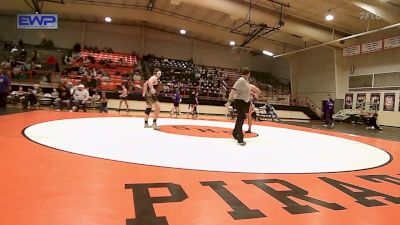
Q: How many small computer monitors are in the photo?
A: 0